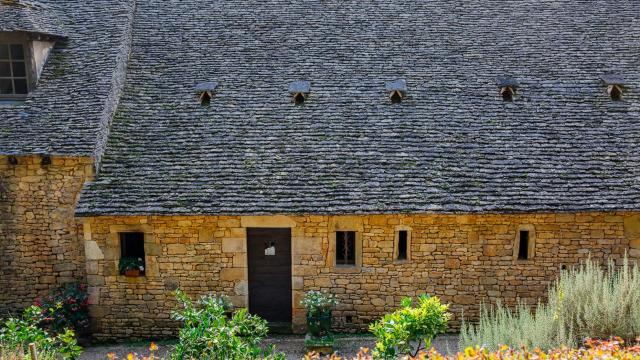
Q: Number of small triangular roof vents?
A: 5